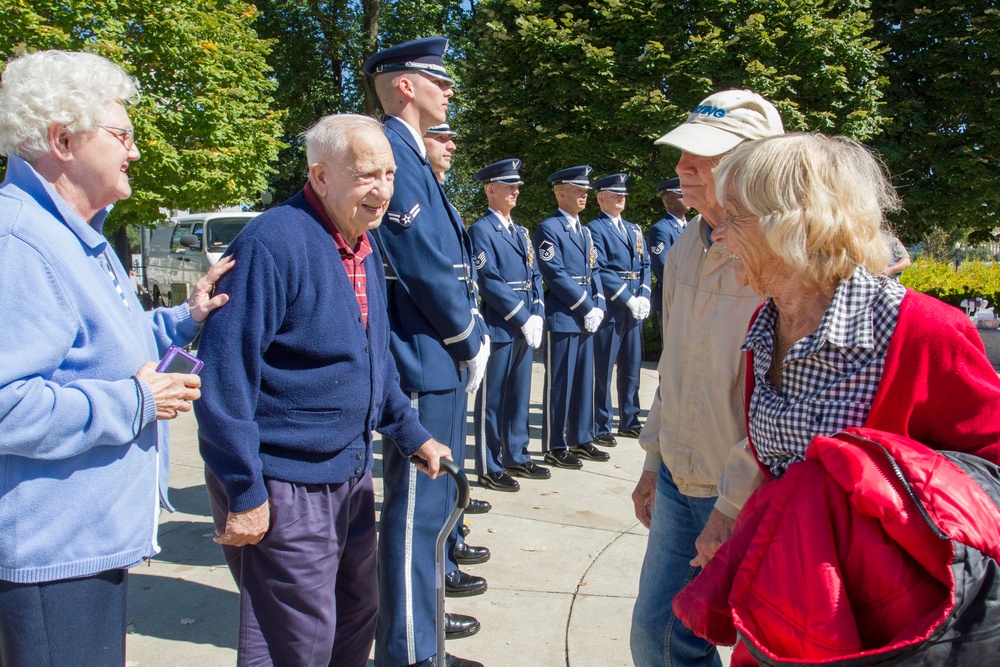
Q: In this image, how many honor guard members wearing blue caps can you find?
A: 6